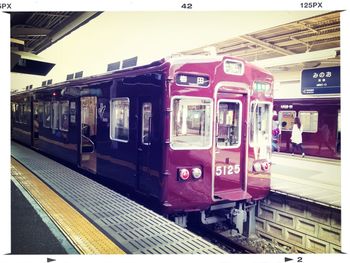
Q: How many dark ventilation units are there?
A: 8